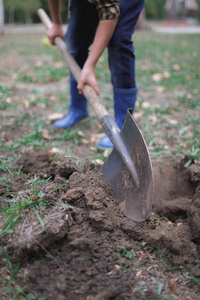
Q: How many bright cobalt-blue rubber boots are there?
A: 2